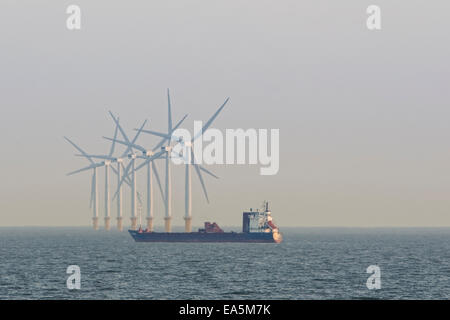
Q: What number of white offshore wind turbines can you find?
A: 7